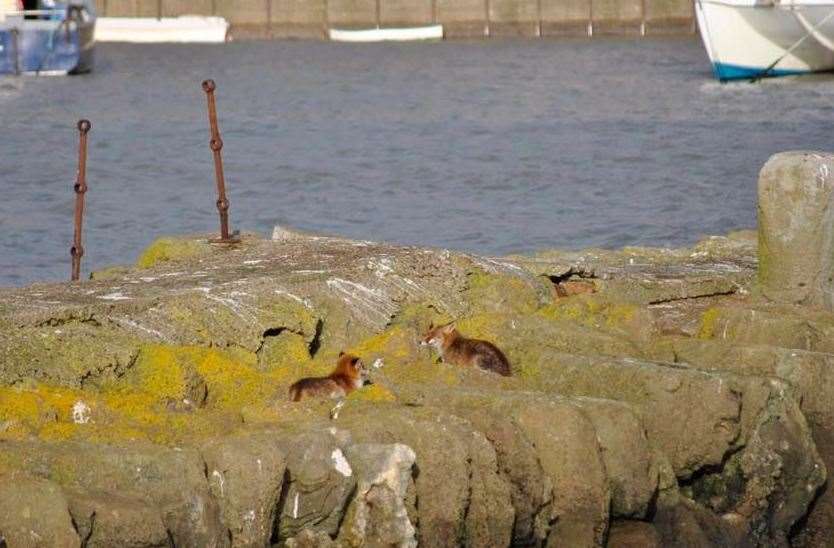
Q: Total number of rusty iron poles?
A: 2